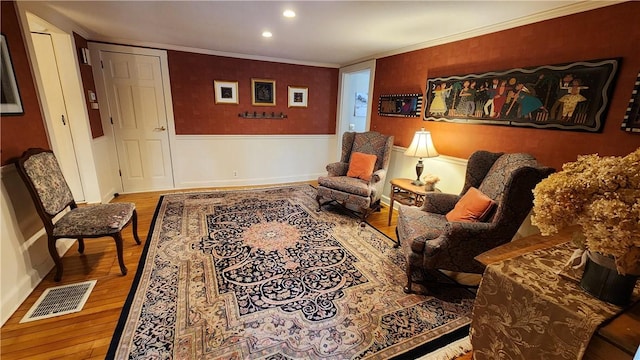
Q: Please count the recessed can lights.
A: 2